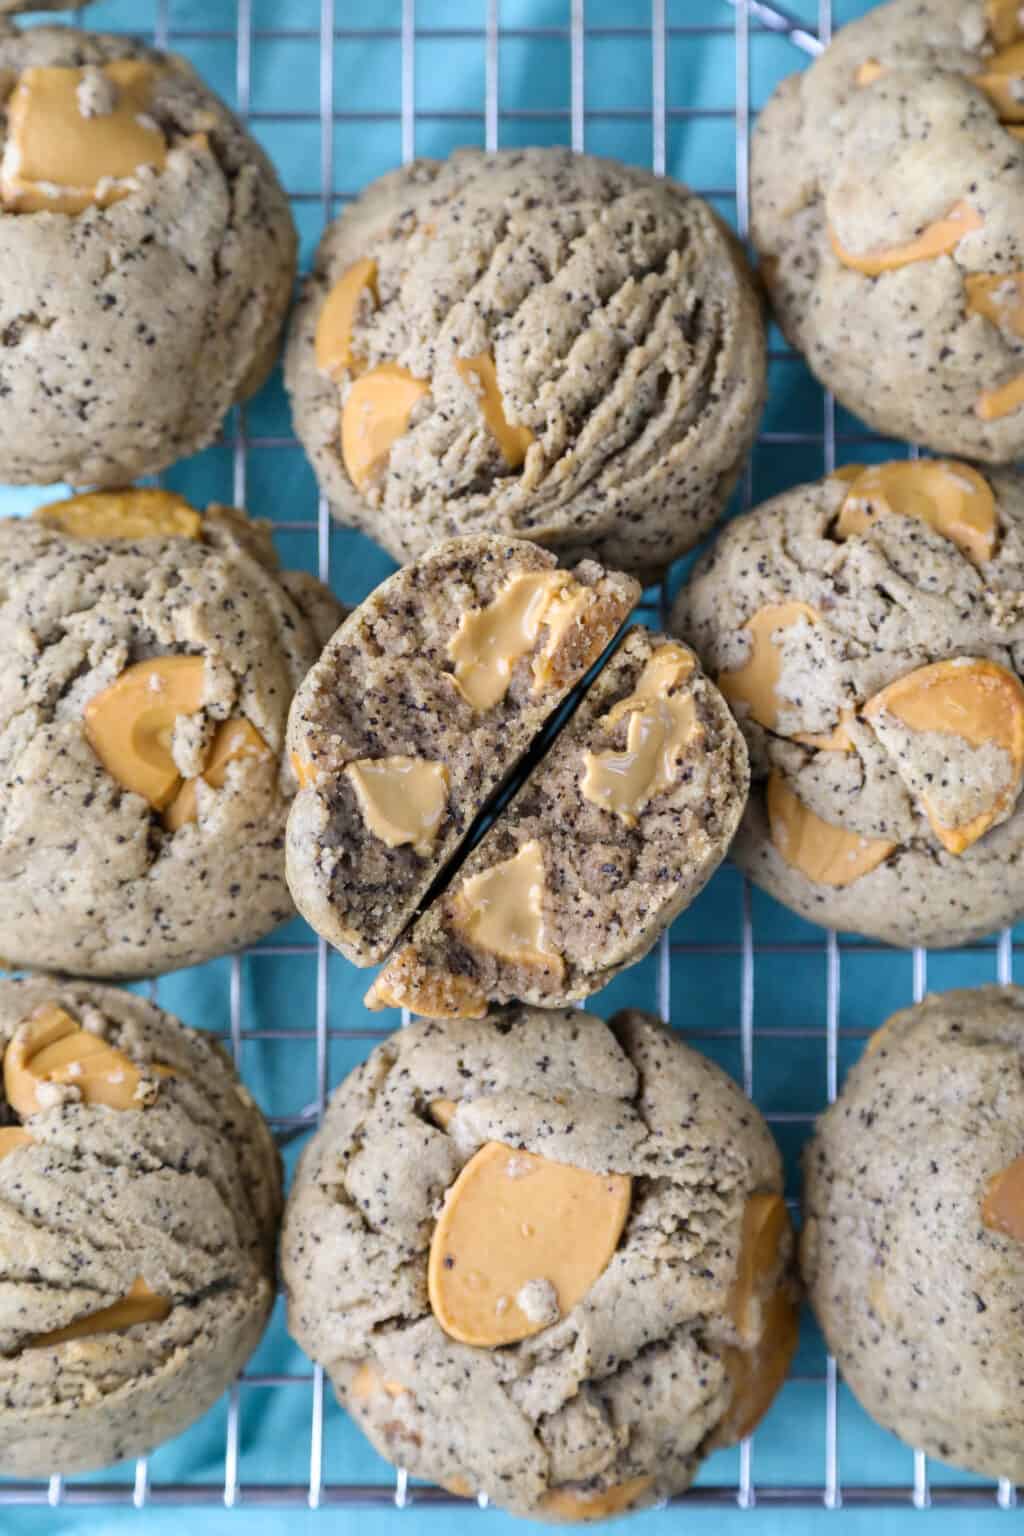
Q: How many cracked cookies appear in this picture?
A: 1